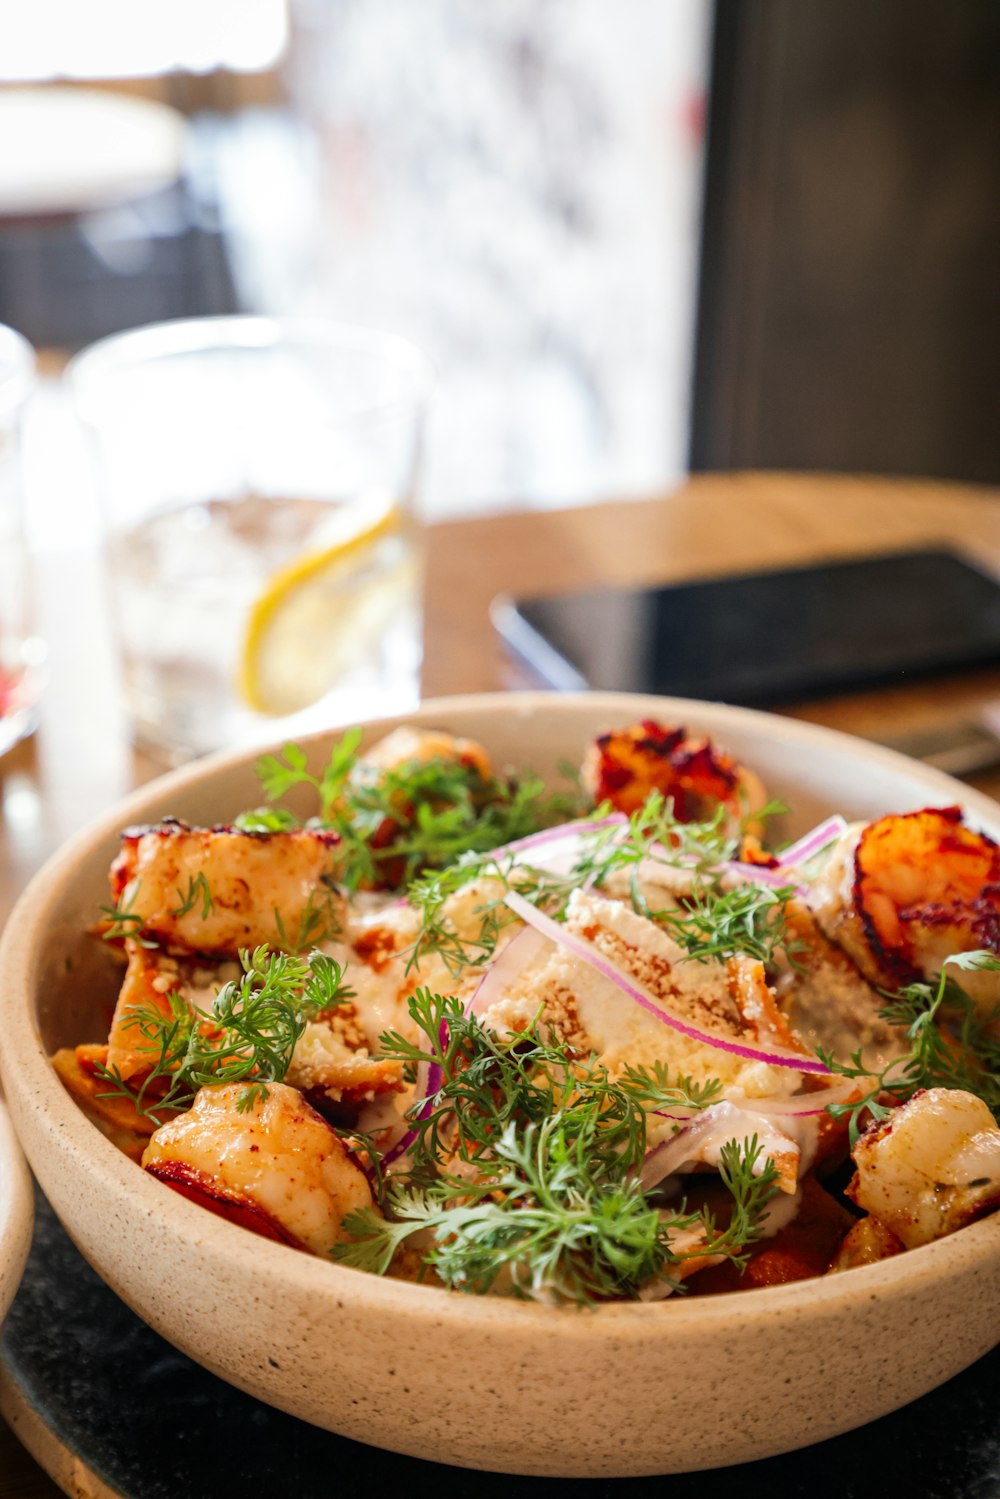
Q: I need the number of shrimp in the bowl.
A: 6